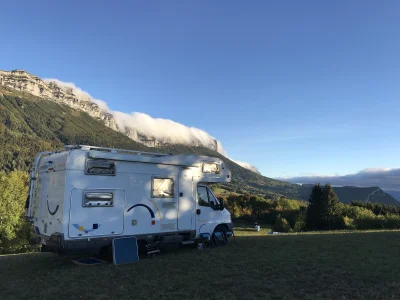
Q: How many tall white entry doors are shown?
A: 1